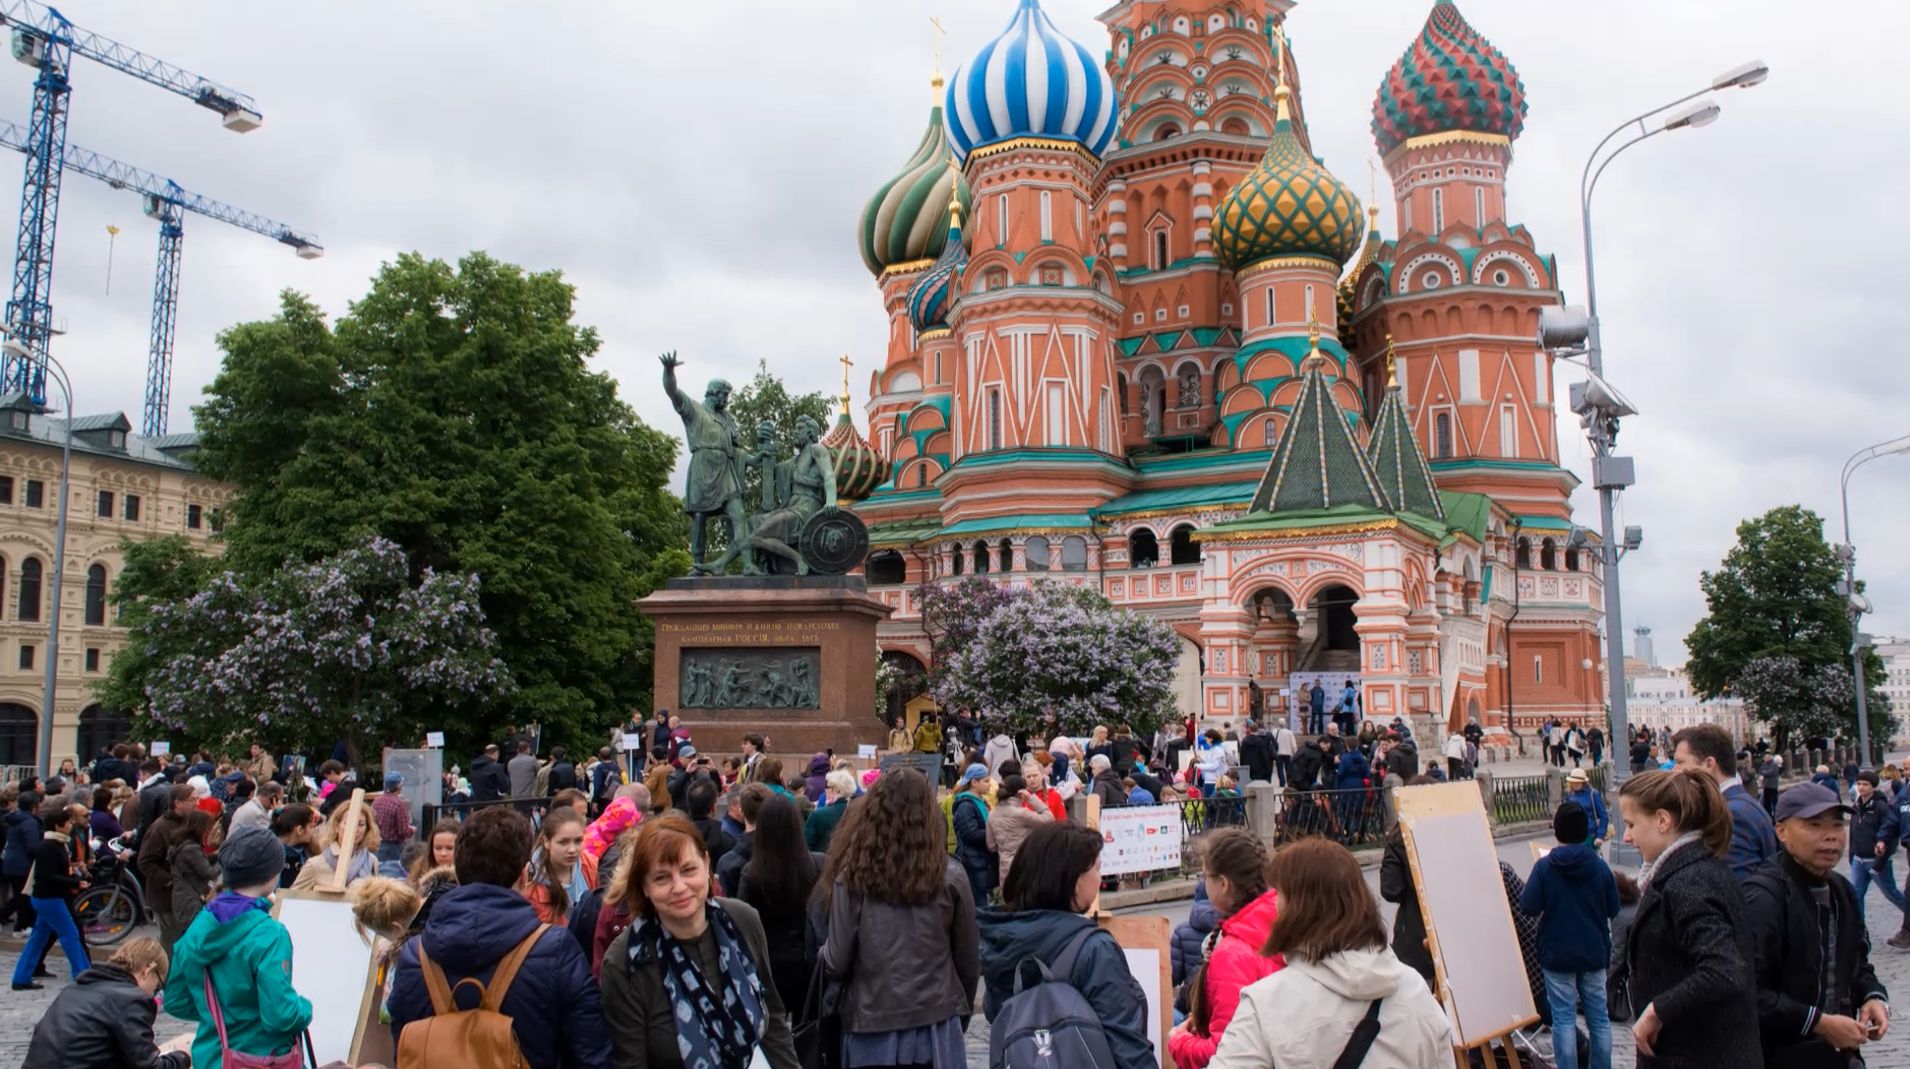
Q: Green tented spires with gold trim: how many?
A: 2